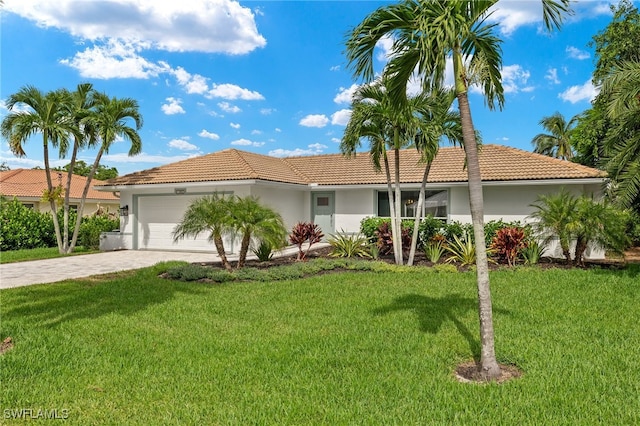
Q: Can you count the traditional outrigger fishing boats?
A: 0